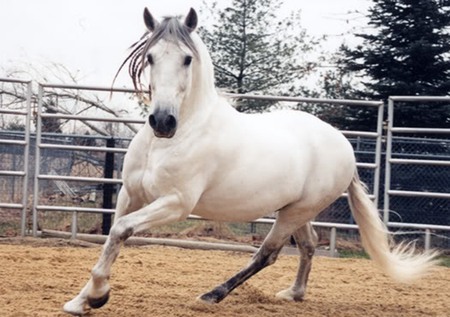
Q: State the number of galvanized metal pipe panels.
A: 3